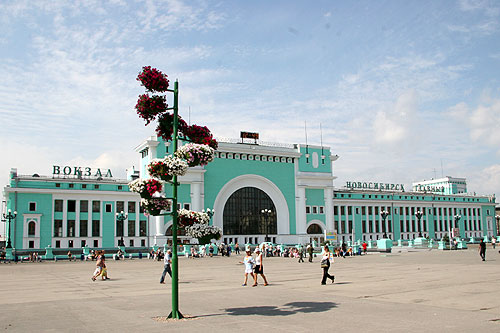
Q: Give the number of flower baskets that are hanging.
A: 10